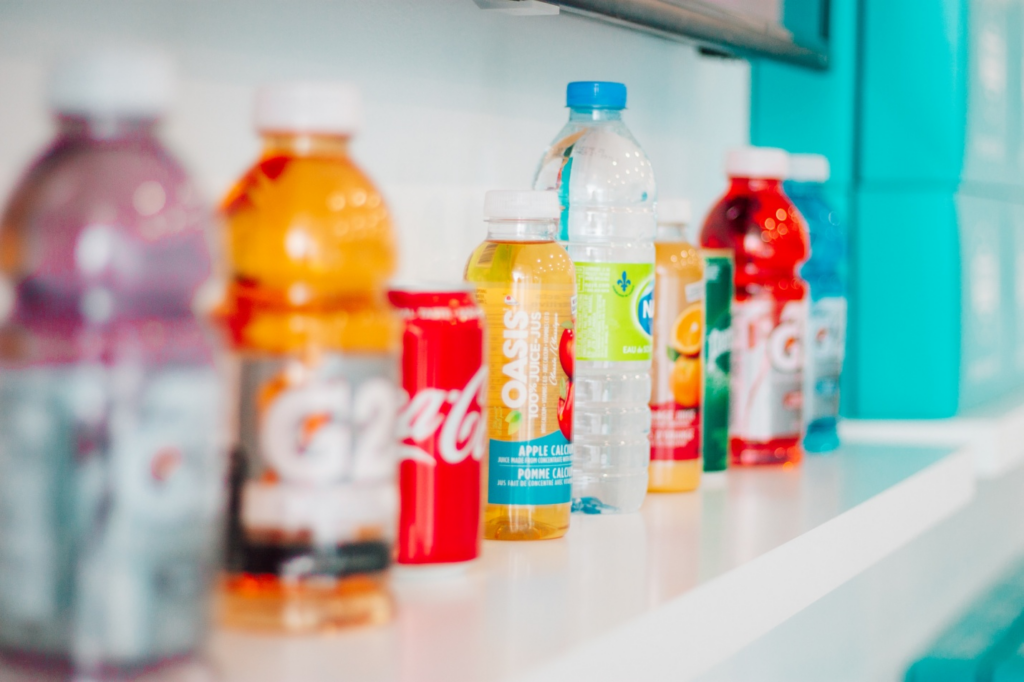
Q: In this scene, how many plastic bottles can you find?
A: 7